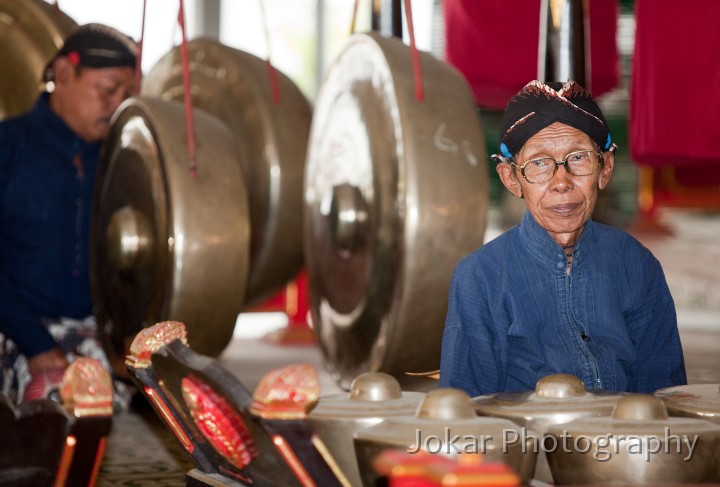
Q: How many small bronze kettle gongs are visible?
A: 5